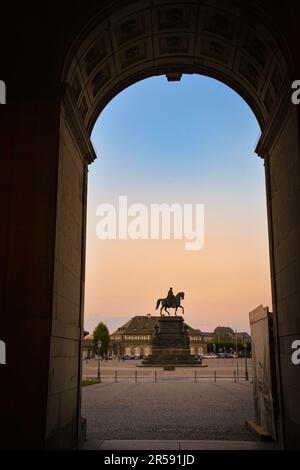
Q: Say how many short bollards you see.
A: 6